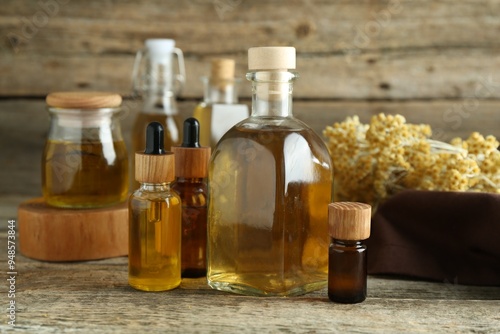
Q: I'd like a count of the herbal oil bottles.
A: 7